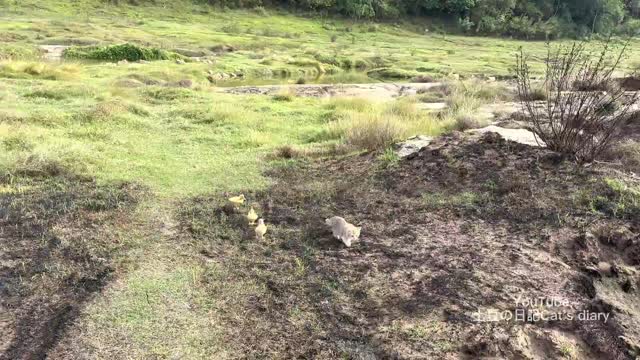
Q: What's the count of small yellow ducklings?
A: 3